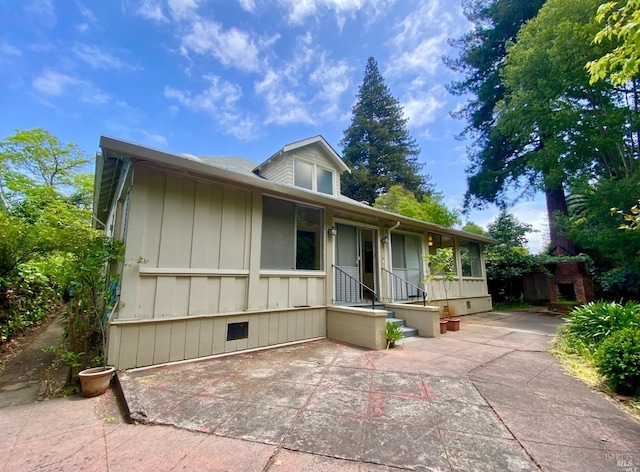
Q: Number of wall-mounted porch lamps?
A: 2